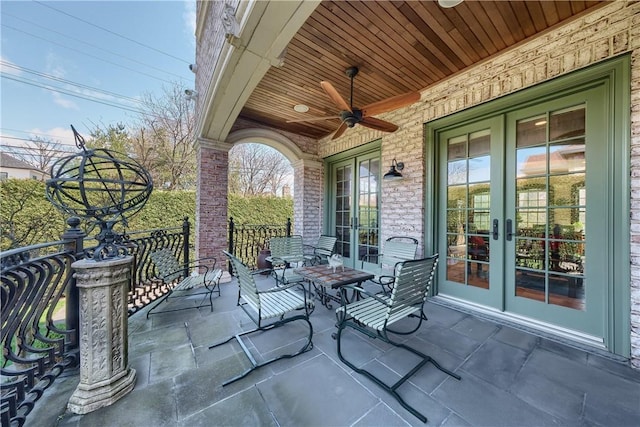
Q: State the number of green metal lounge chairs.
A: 6